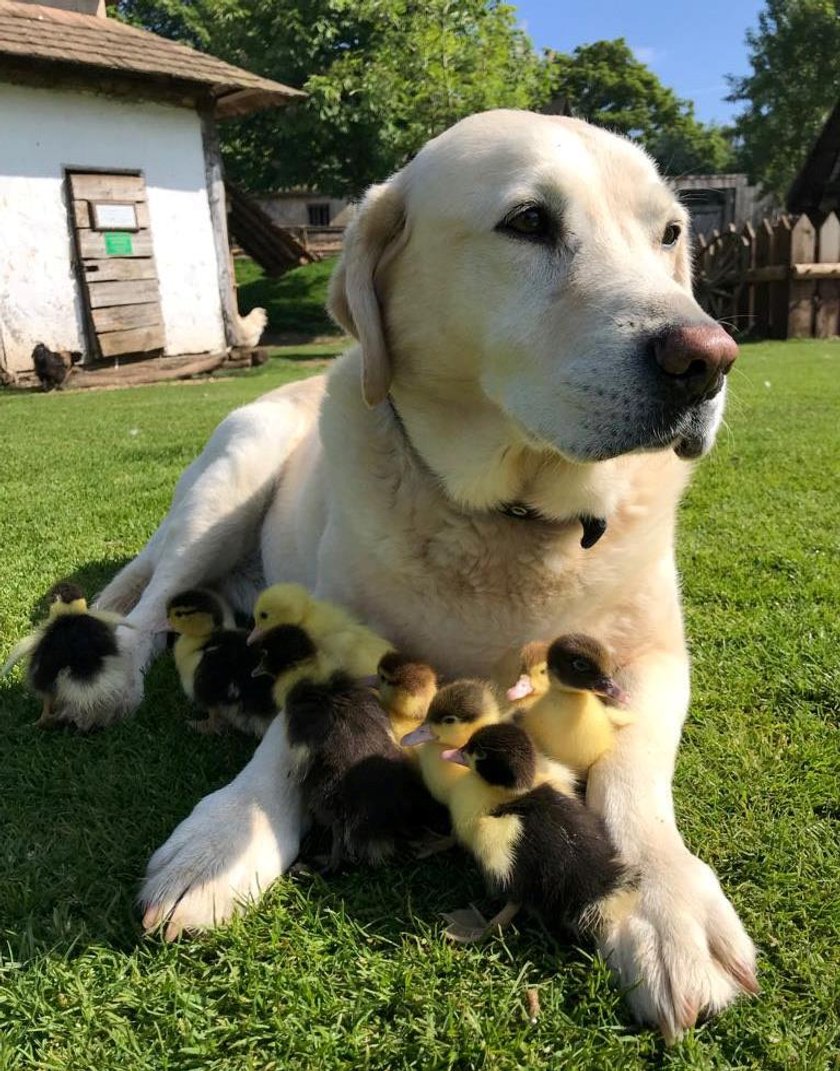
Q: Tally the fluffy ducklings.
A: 9